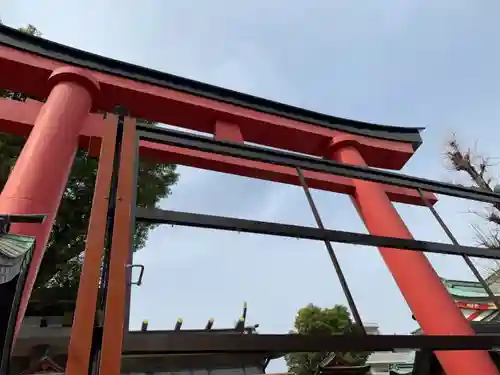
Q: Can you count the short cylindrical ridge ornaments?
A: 4